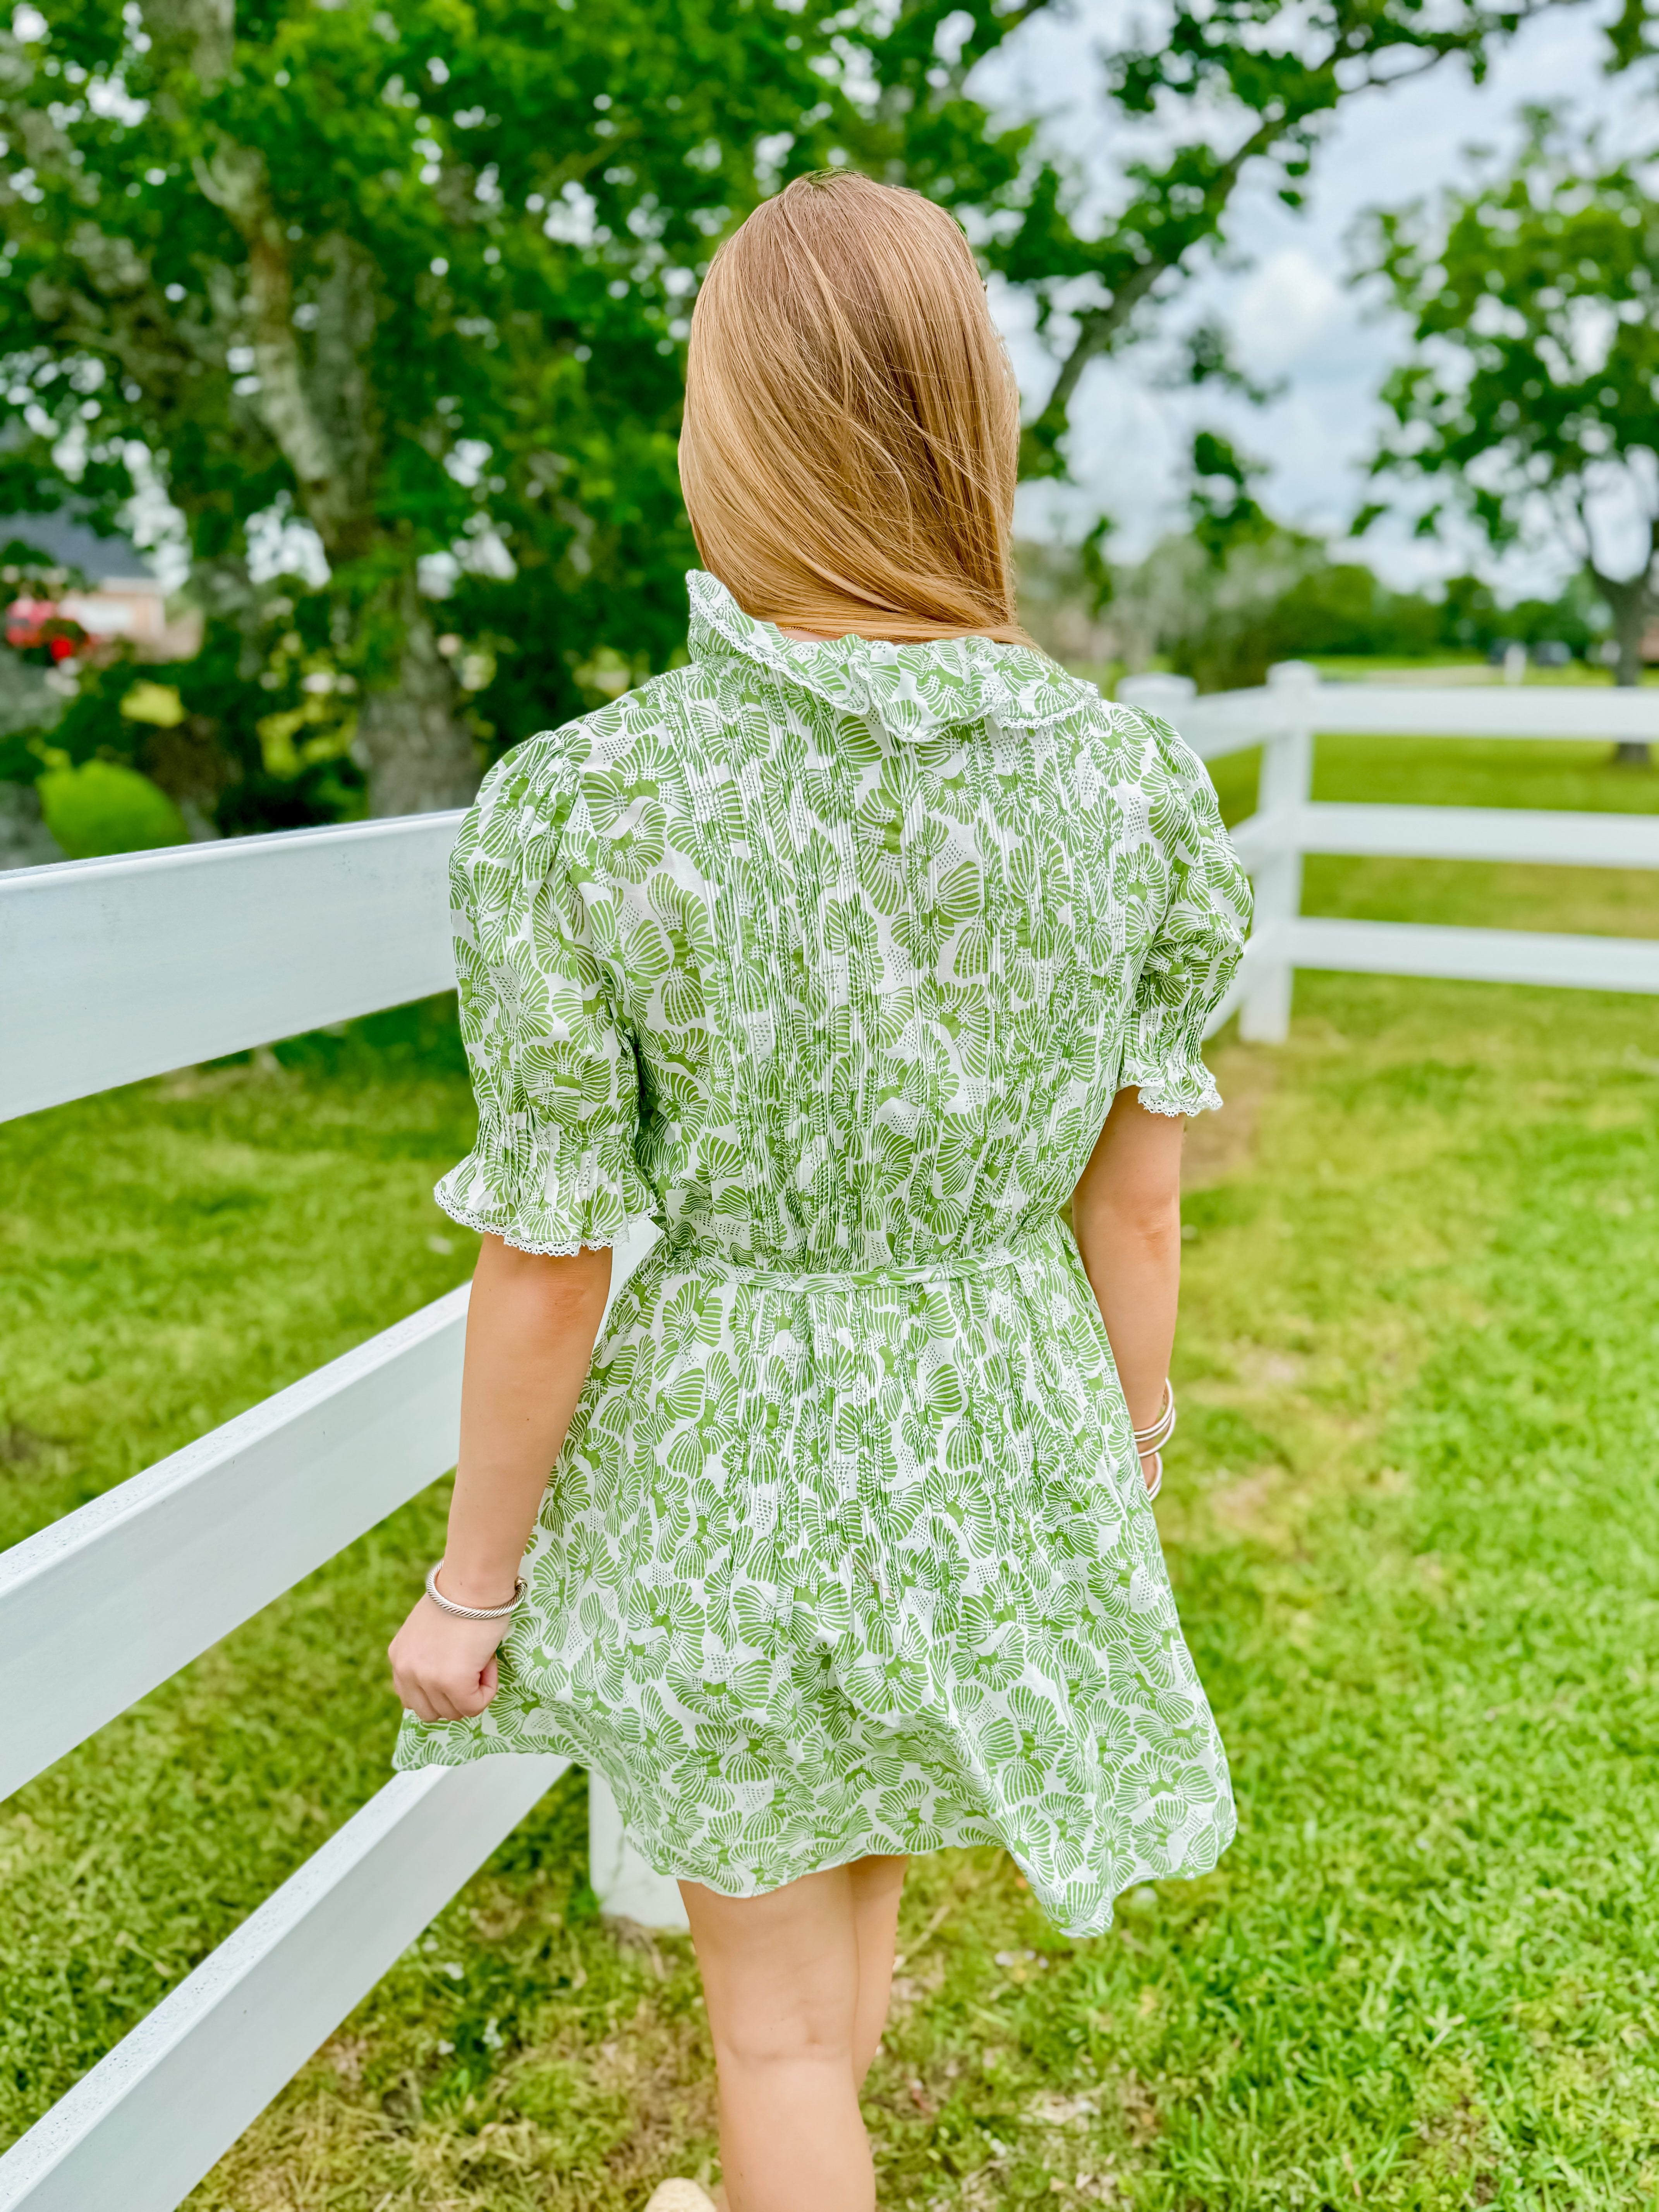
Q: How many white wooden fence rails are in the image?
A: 6